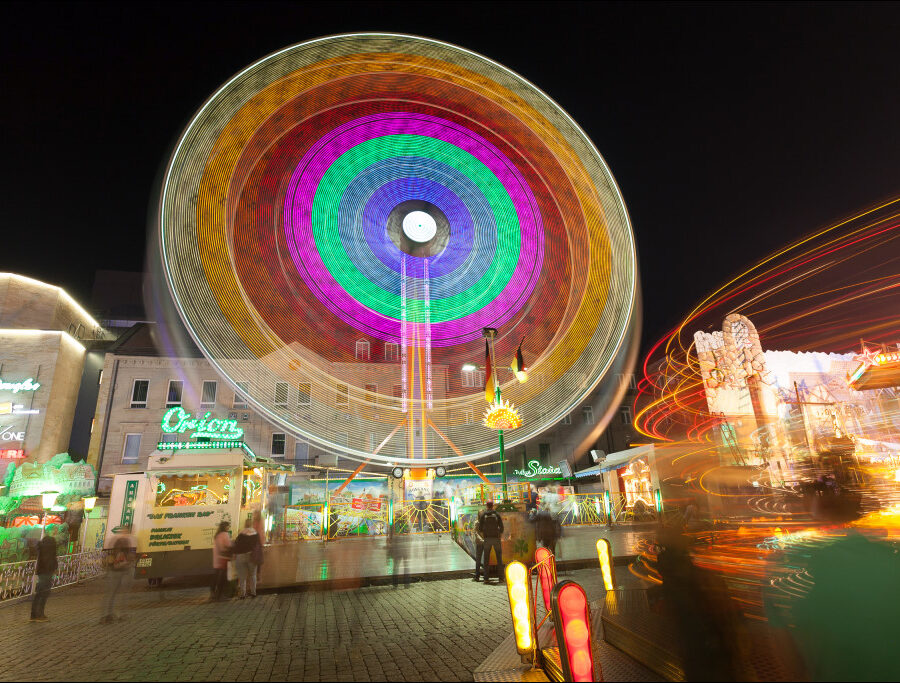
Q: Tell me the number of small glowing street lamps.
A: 2